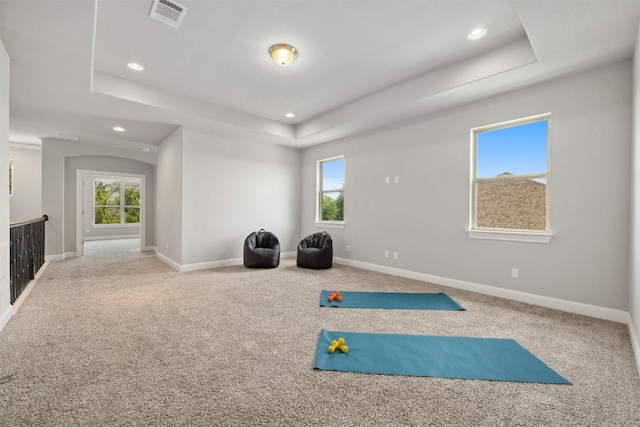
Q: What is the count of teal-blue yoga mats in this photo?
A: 2